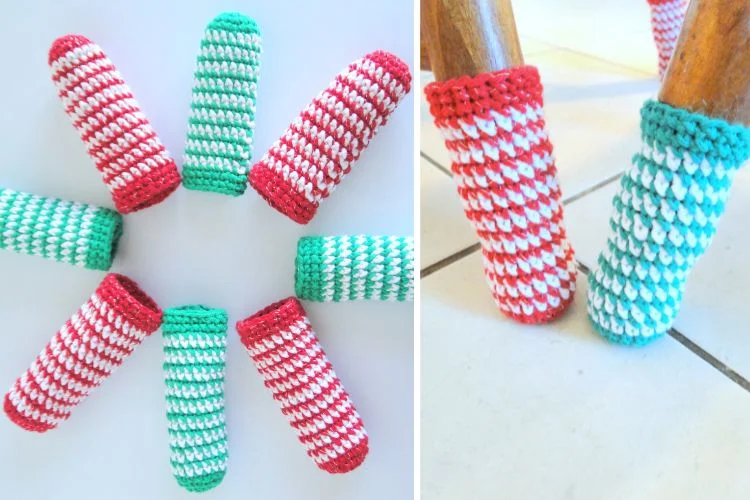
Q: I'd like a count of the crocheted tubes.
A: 11